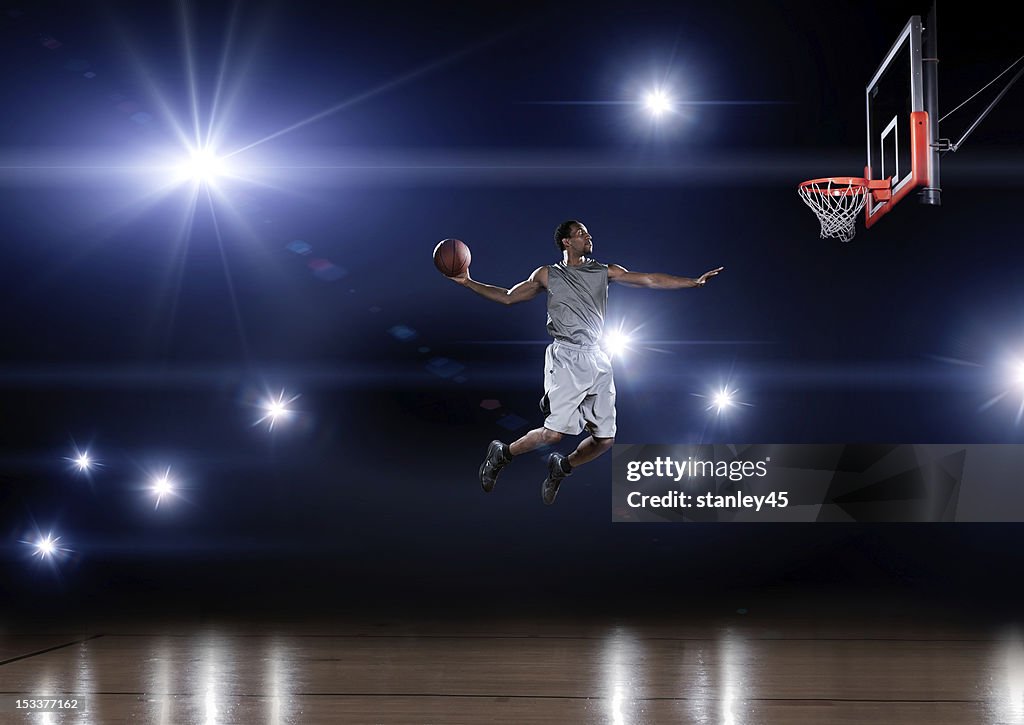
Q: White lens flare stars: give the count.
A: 9